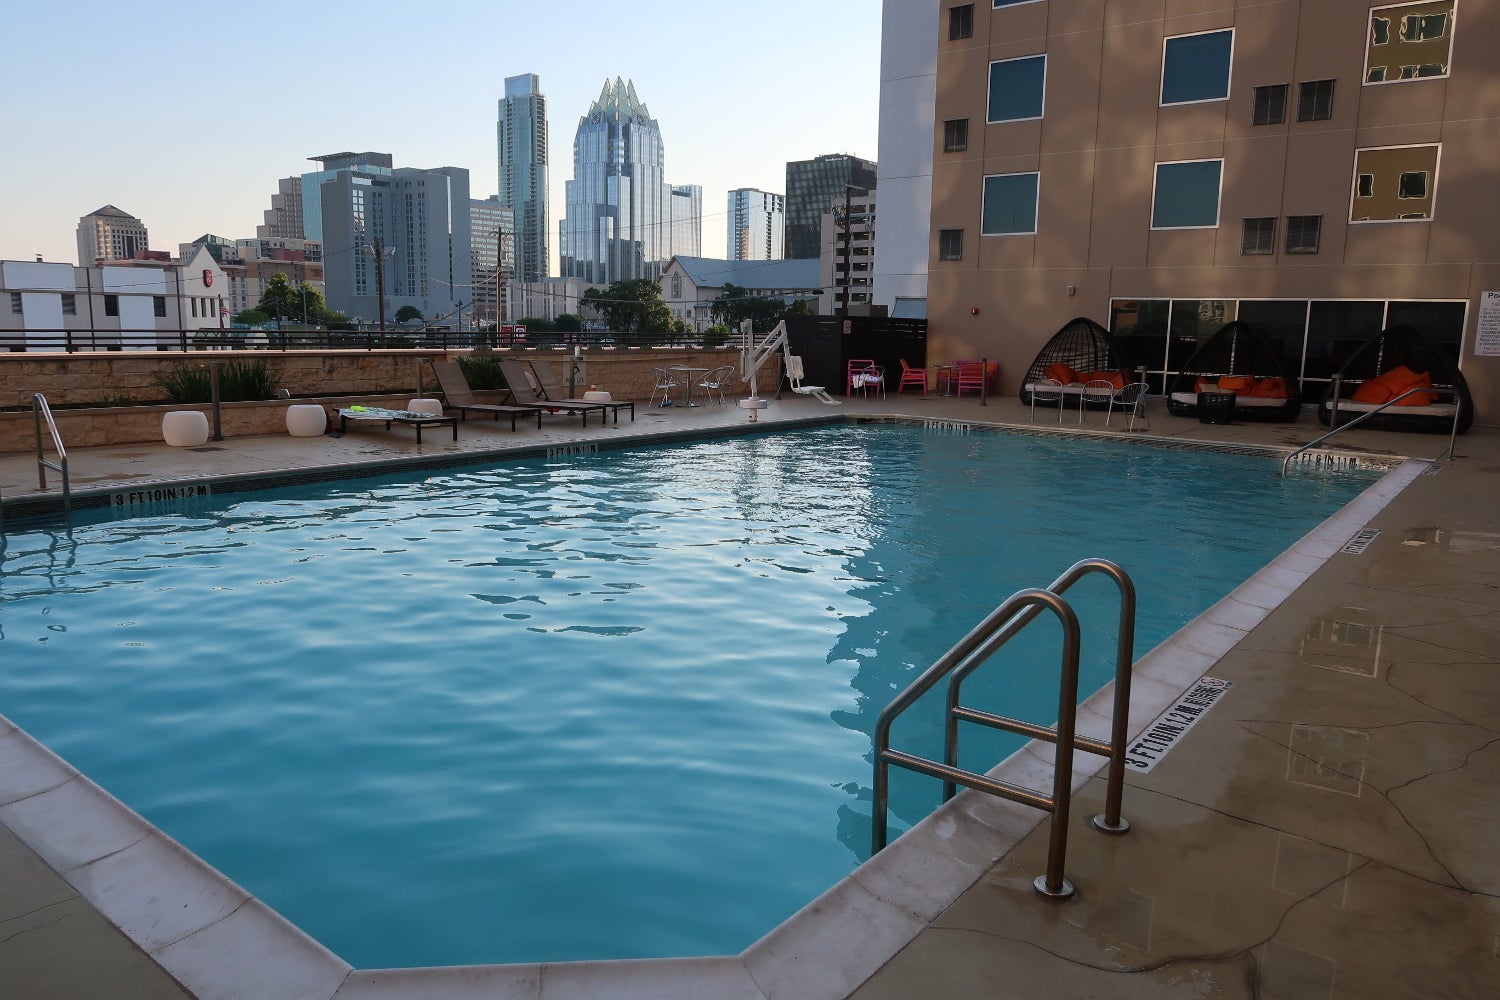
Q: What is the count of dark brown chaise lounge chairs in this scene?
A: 4